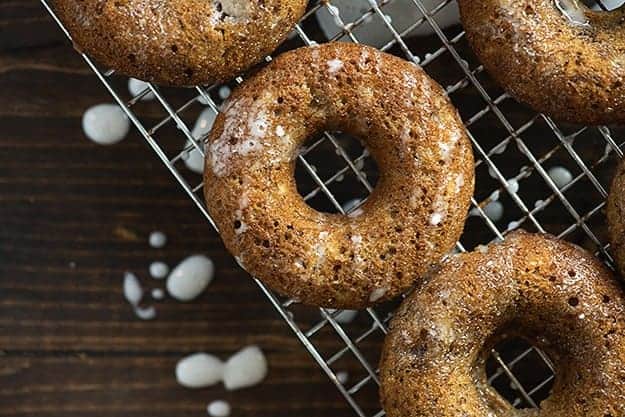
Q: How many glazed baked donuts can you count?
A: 5